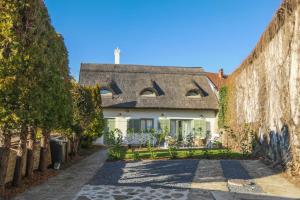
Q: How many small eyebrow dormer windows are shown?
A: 3